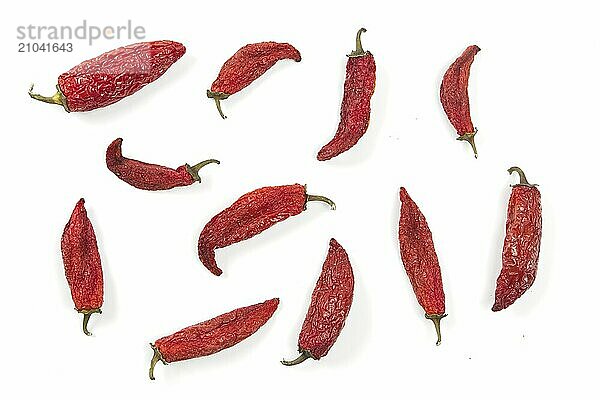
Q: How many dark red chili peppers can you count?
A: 11